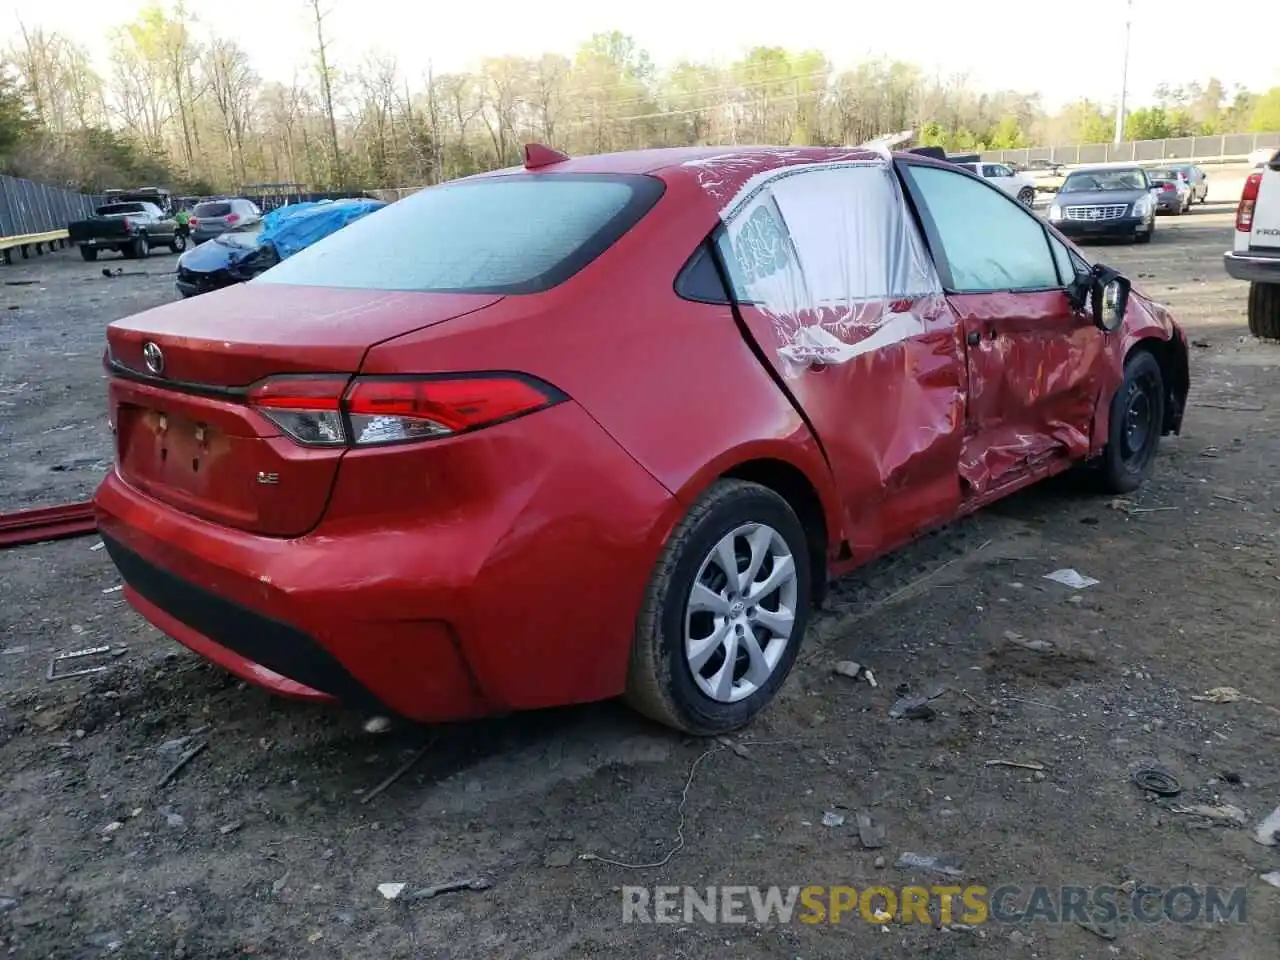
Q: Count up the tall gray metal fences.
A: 2